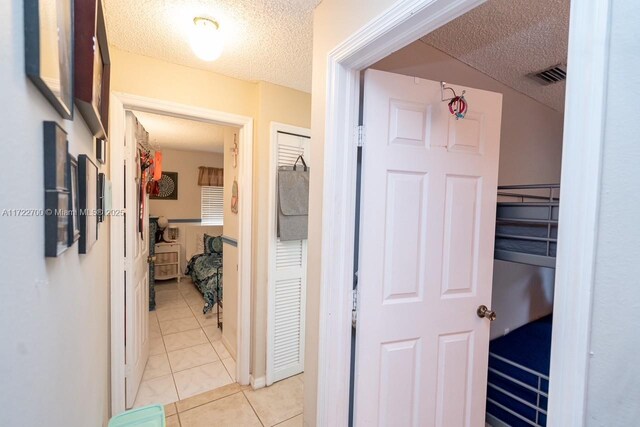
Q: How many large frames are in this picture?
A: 2